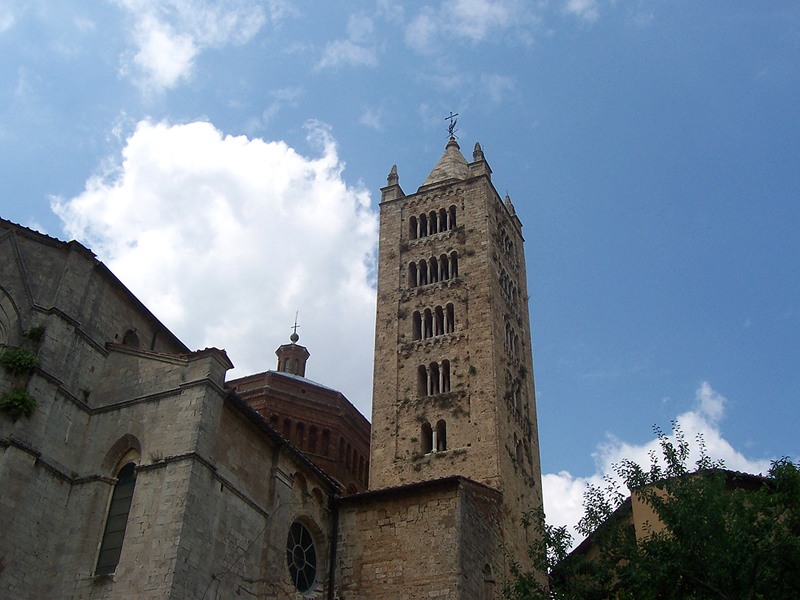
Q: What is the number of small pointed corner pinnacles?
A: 3